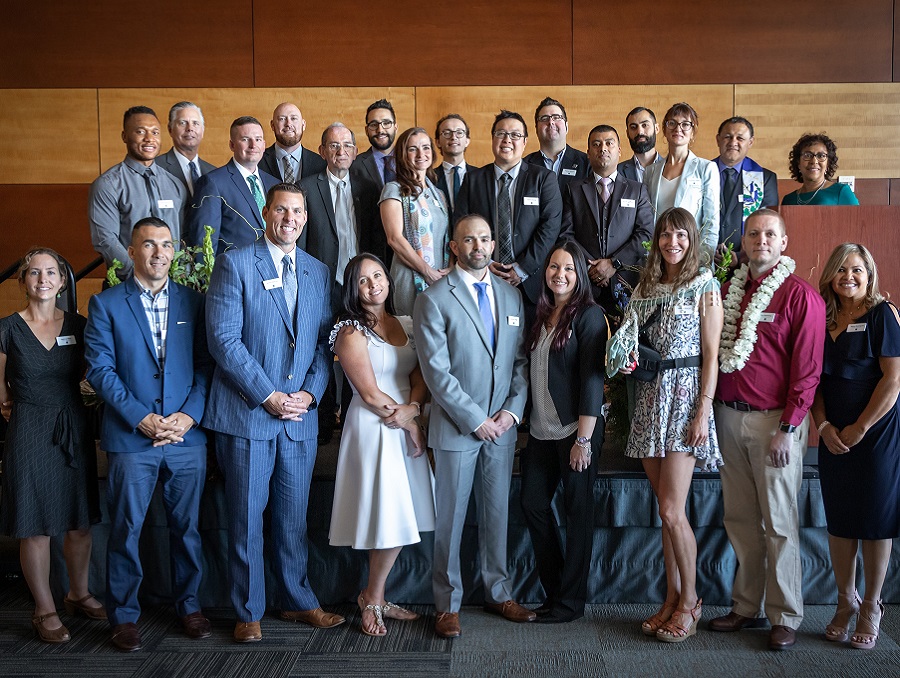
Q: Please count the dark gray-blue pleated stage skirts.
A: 1